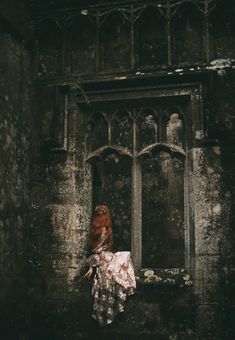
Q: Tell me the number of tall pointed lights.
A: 2